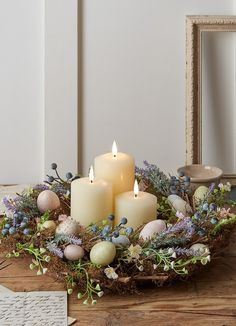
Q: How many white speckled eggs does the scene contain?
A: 1